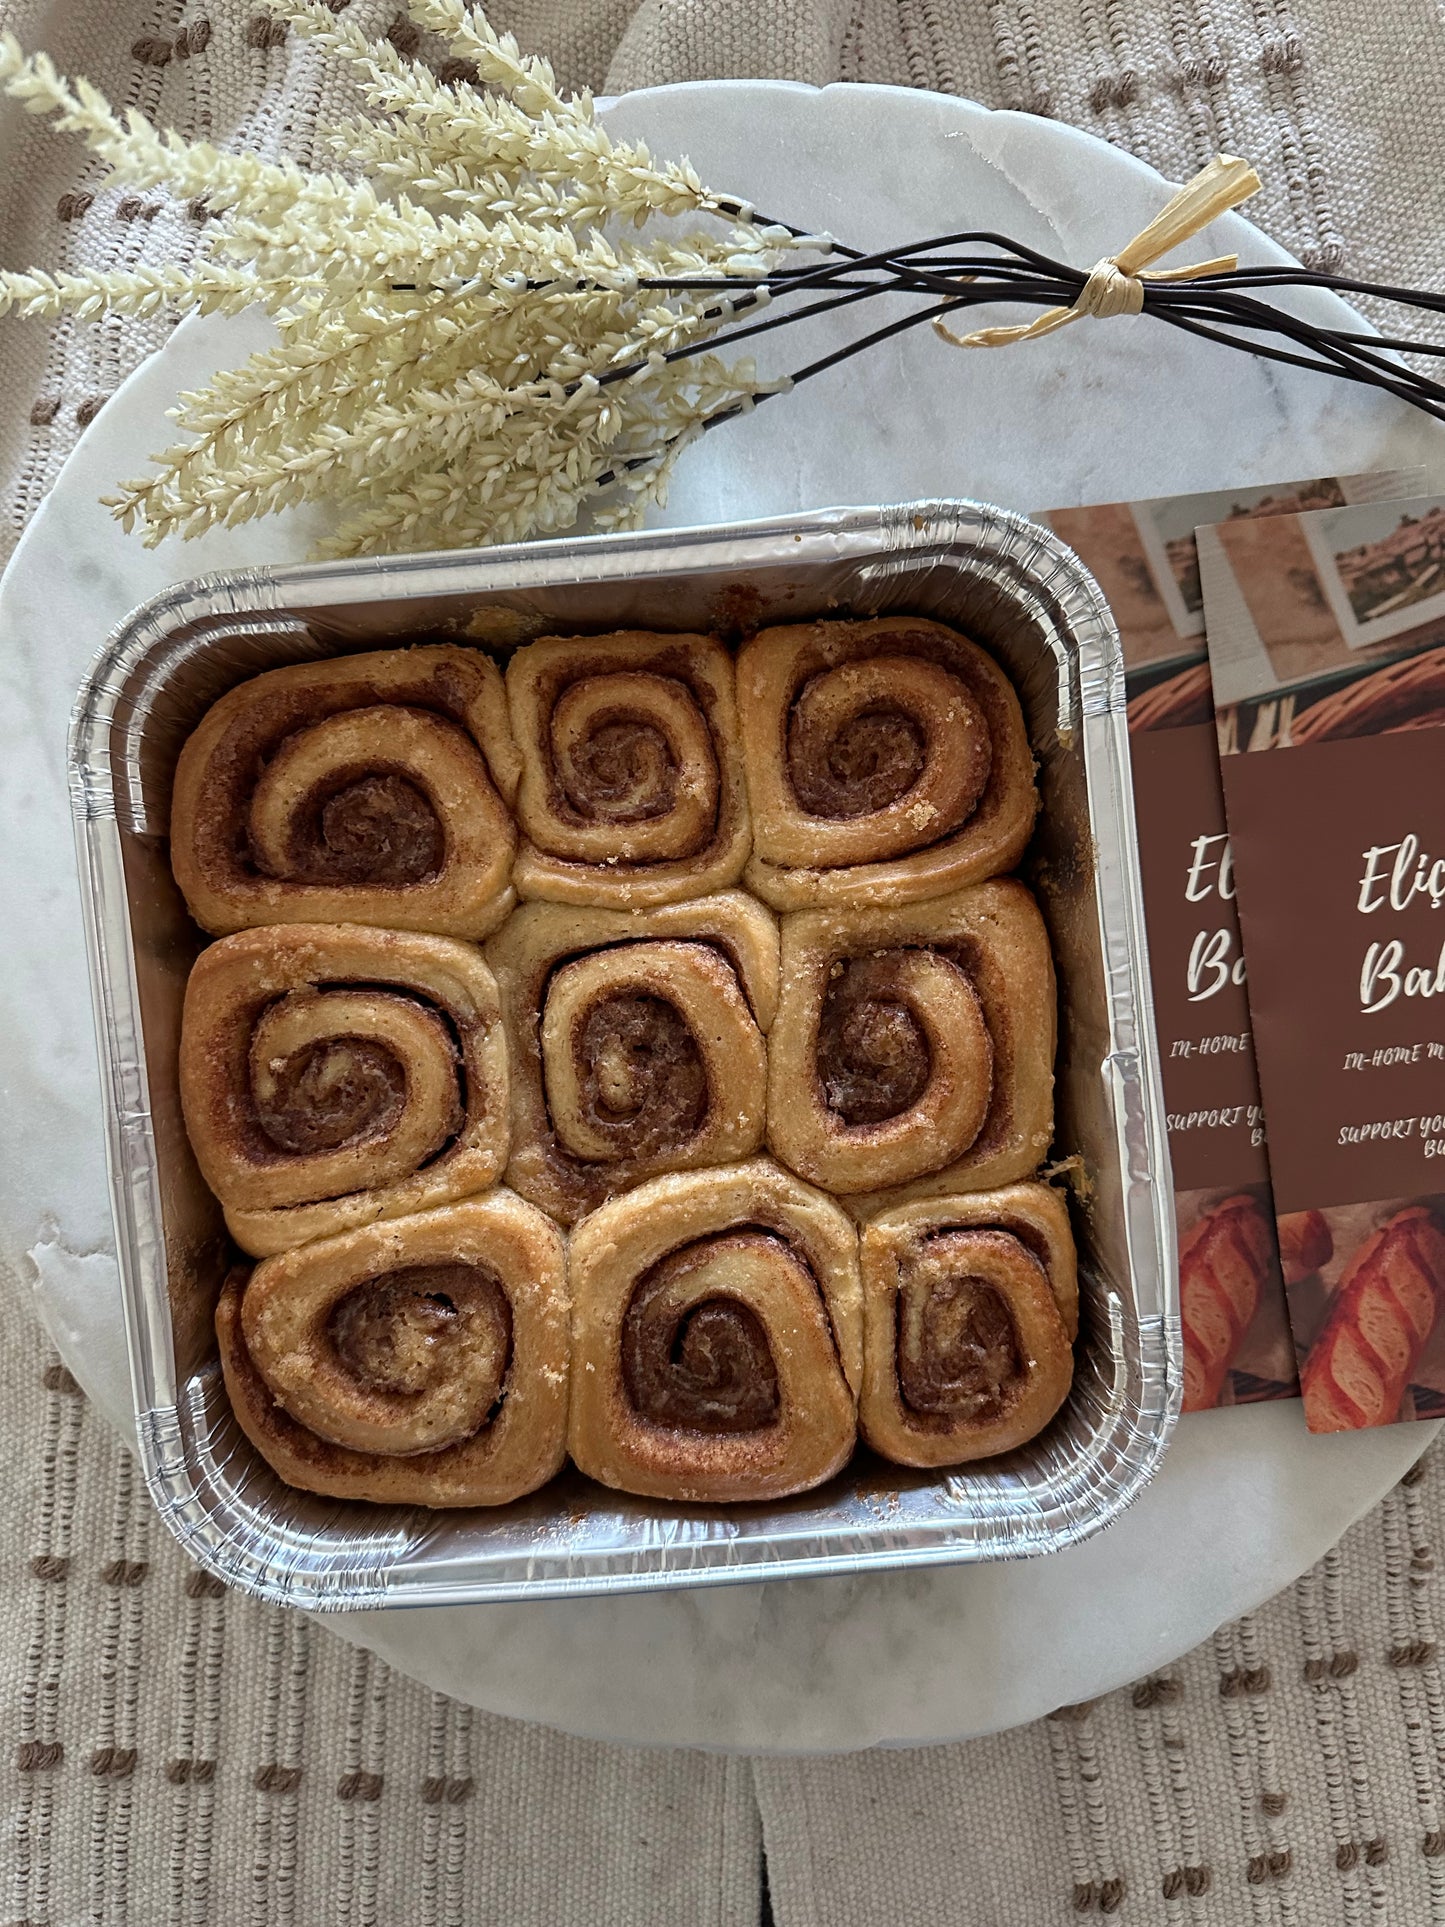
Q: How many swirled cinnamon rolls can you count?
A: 9